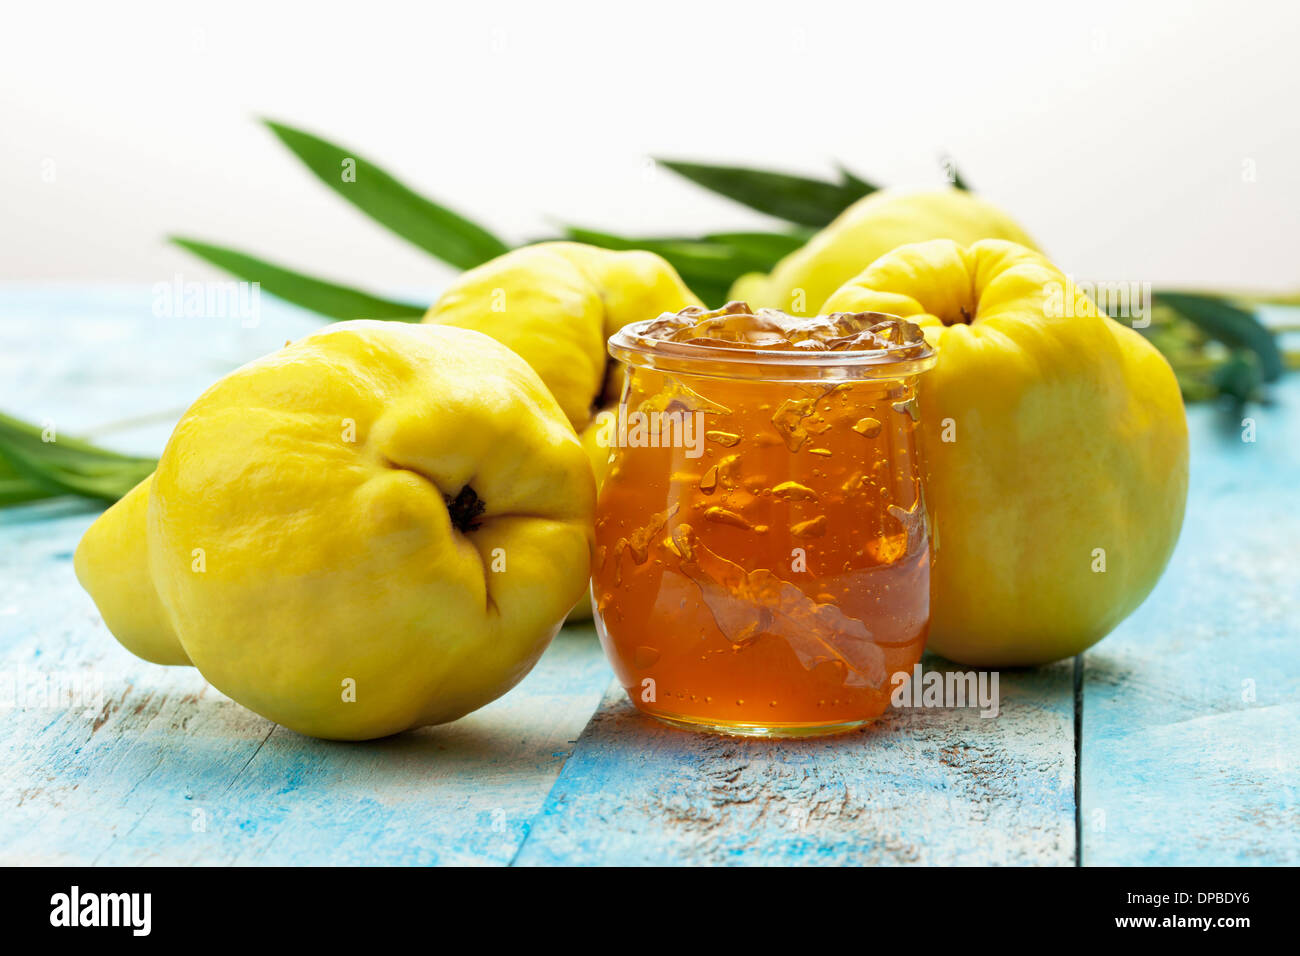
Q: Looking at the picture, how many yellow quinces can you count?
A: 4